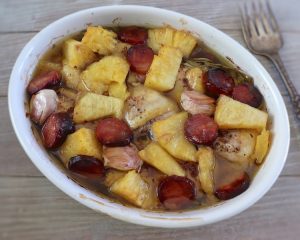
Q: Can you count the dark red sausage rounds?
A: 11